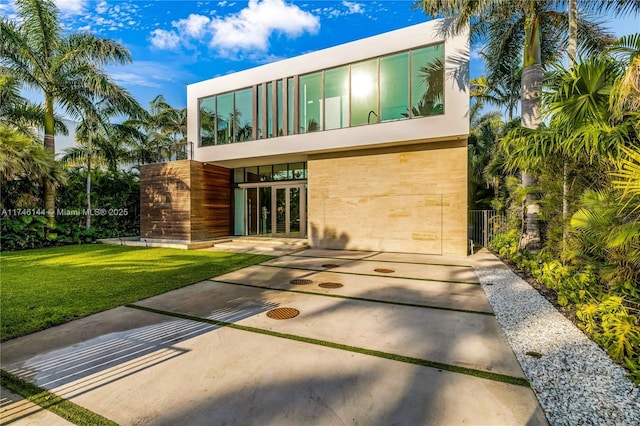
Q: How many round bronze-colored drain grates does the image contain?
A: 5